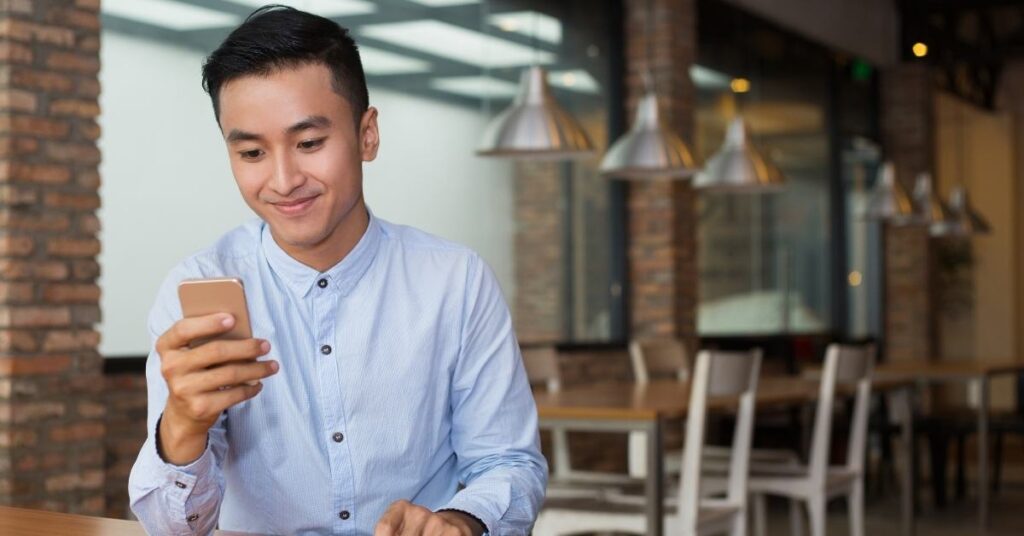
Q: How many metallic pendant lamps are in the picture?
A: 6